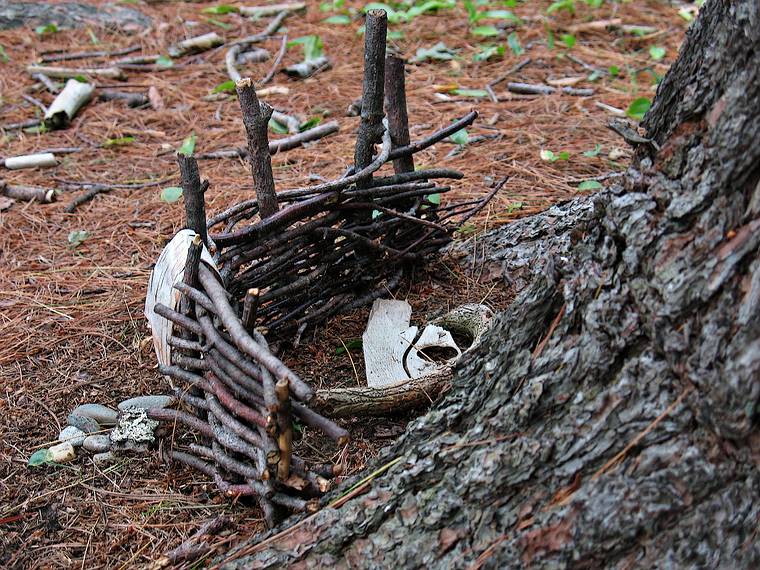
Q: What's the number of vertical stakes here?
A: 7